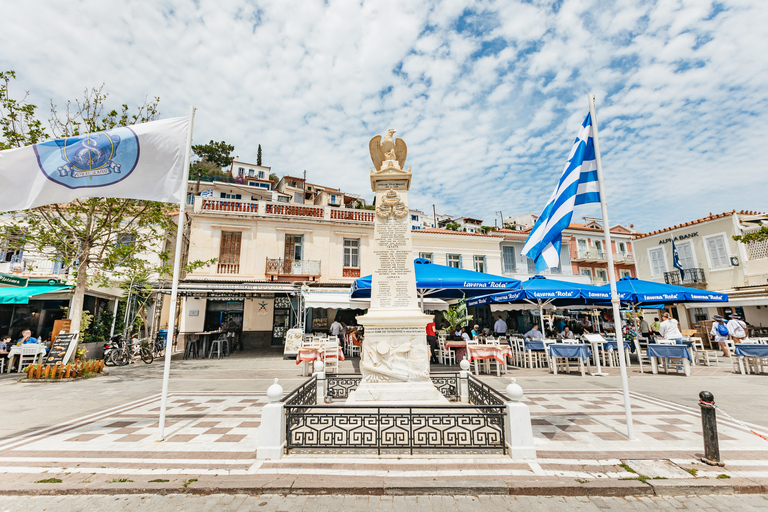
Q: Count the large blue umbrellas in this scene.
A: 3